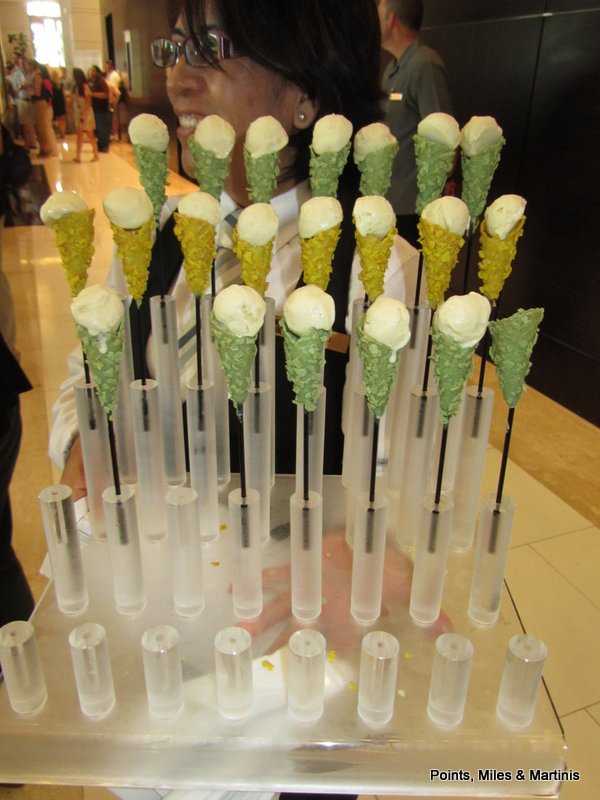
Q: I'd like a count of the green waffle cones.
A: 13